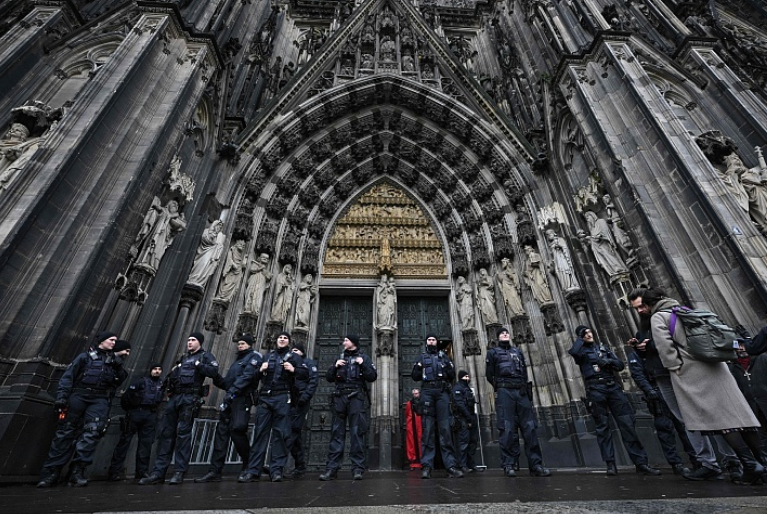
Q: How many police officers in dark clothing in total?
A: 13